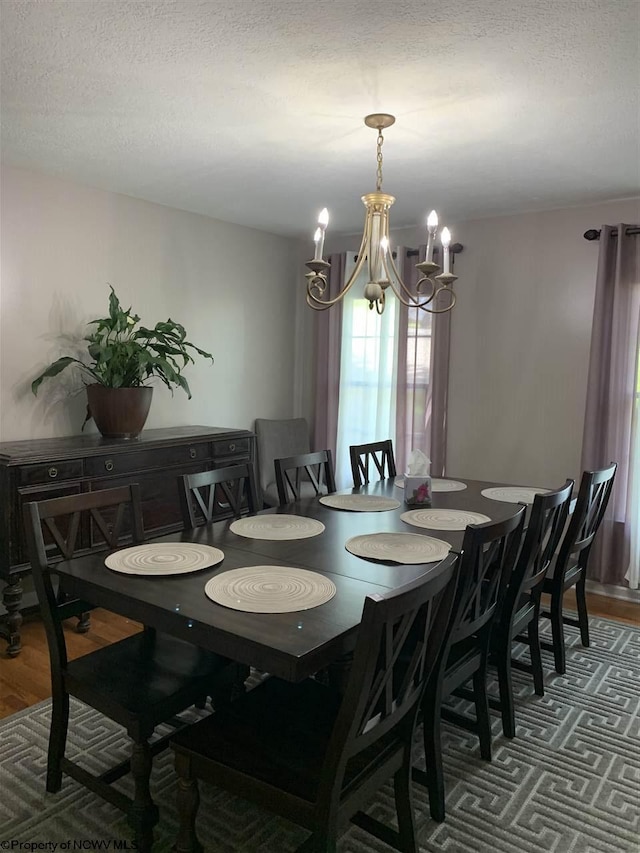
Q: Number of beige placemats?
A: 8